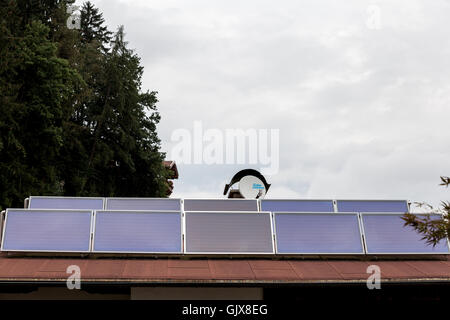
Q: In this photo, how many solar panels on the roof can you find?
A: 10